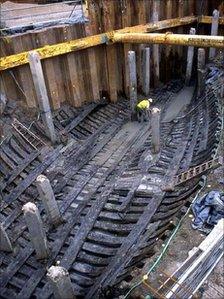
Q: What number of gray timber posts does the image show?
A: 11